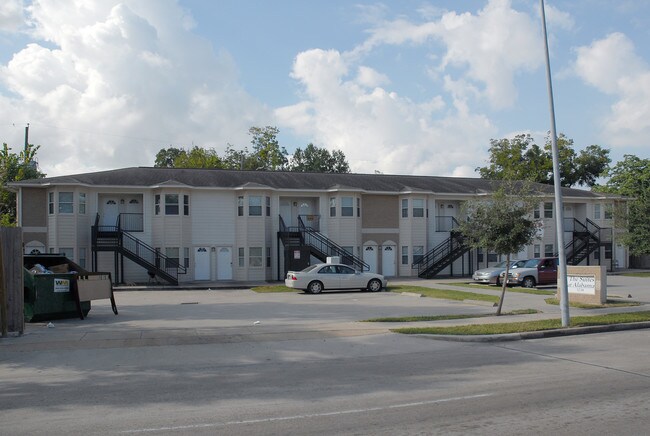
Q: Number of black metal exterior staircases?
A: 4